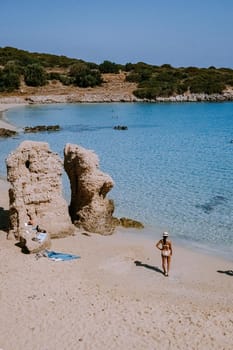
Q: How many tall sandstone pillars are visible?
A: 2